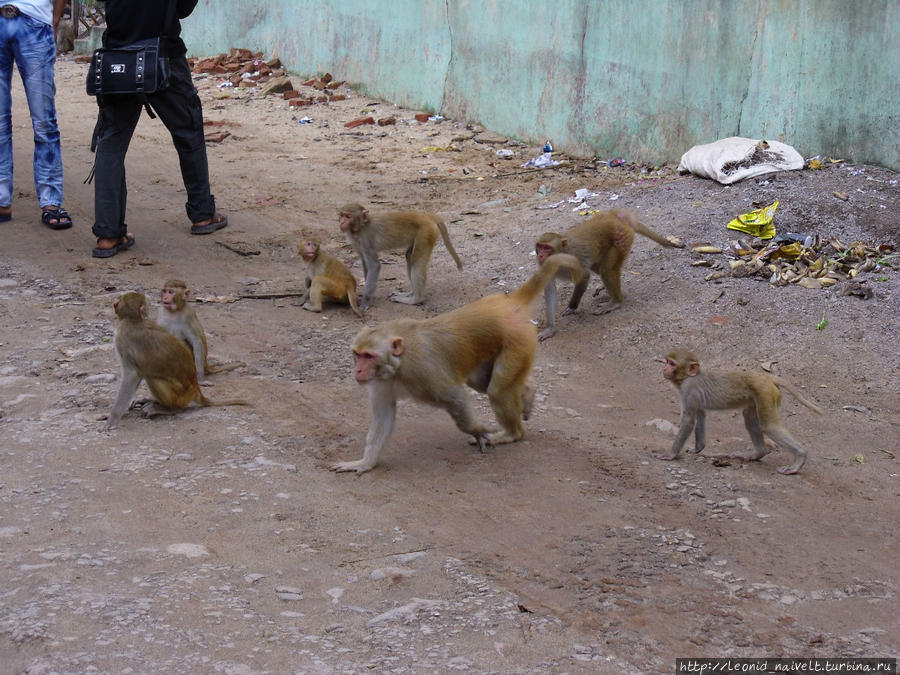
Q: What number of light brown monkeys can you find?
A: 7